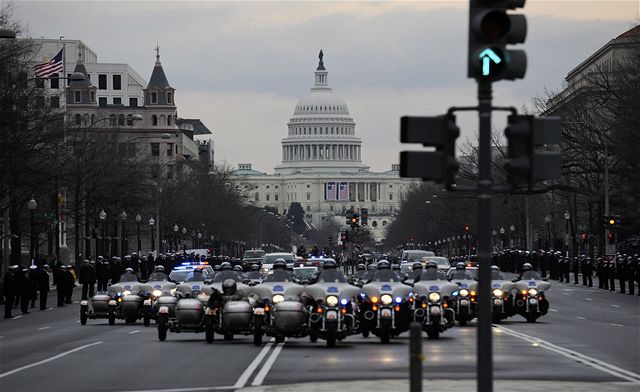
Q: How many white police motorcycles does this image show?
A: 11